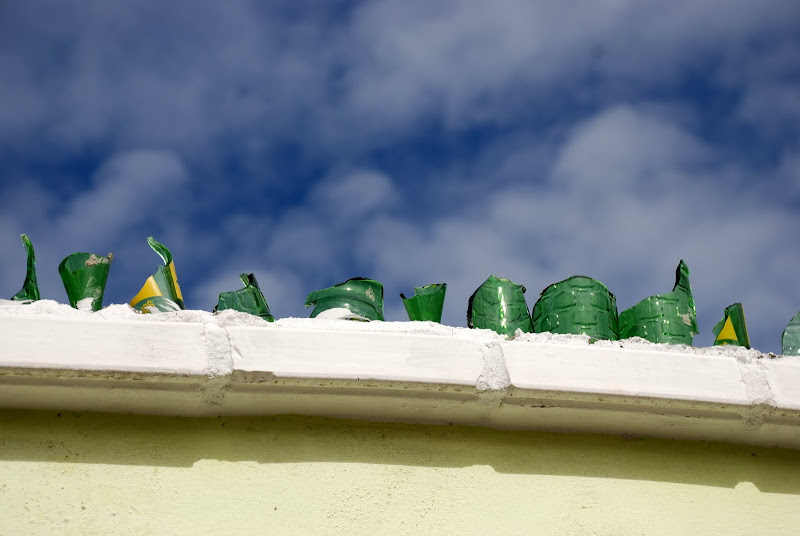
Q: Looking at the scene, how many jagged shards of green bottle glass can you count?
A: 11